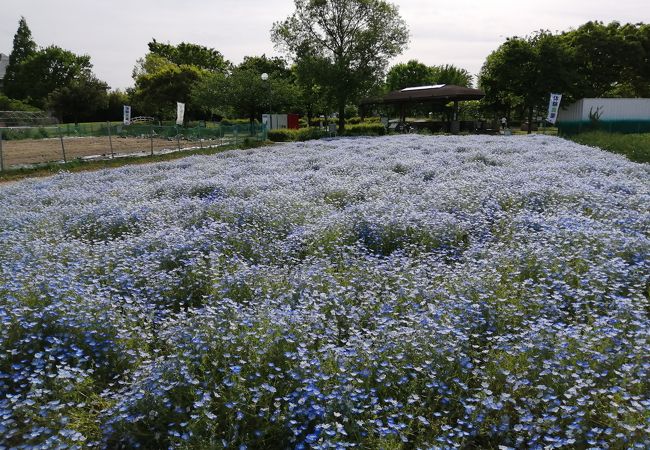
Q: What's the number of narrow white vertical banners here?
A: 3